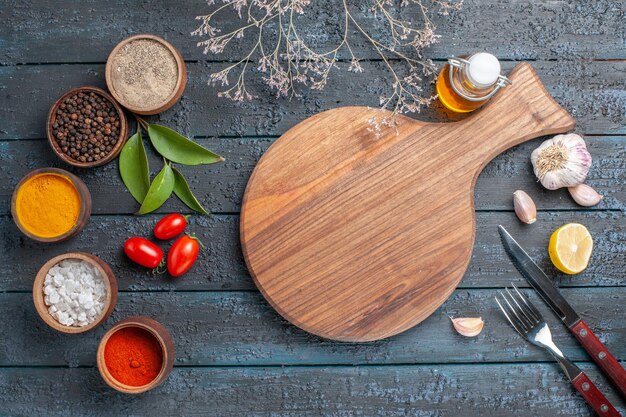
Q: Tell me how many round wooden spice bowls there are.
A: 5